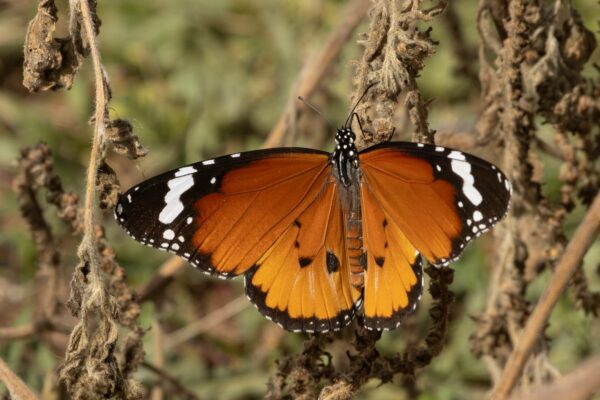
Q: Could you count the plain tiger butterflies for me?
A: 1